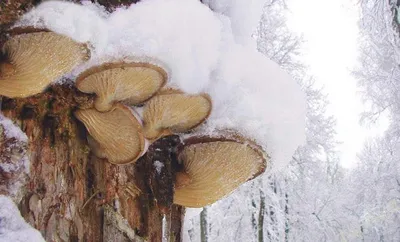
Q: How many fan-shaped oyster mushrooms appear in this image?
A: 5